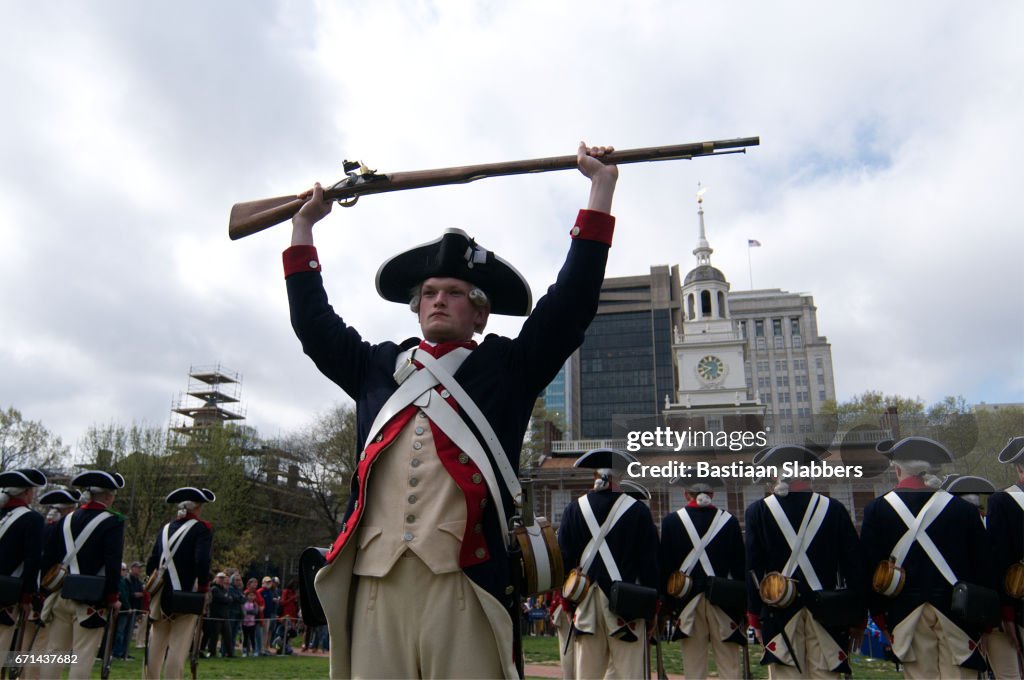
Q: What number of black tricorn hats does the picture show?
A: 12